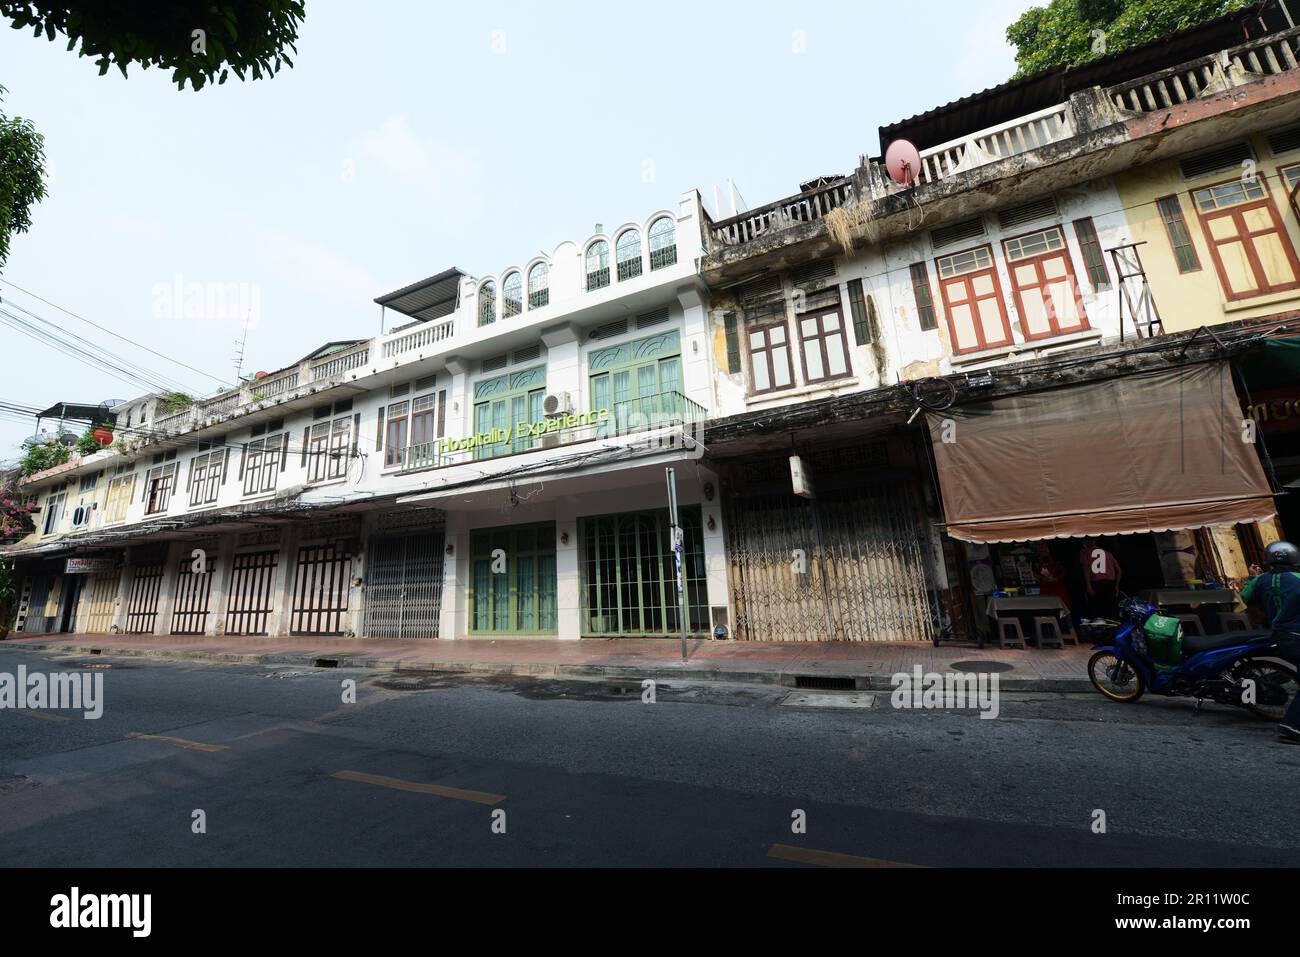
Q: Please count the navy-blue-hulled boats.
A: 0